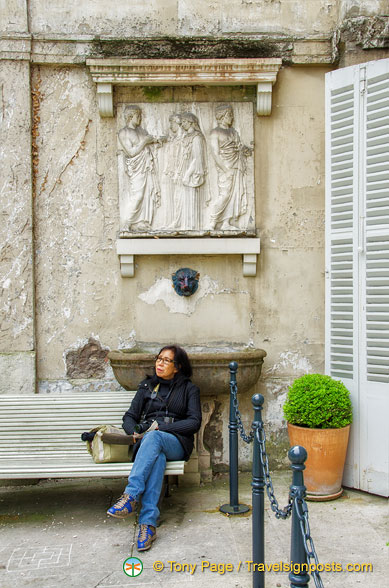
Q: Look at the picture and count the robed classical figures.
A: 4